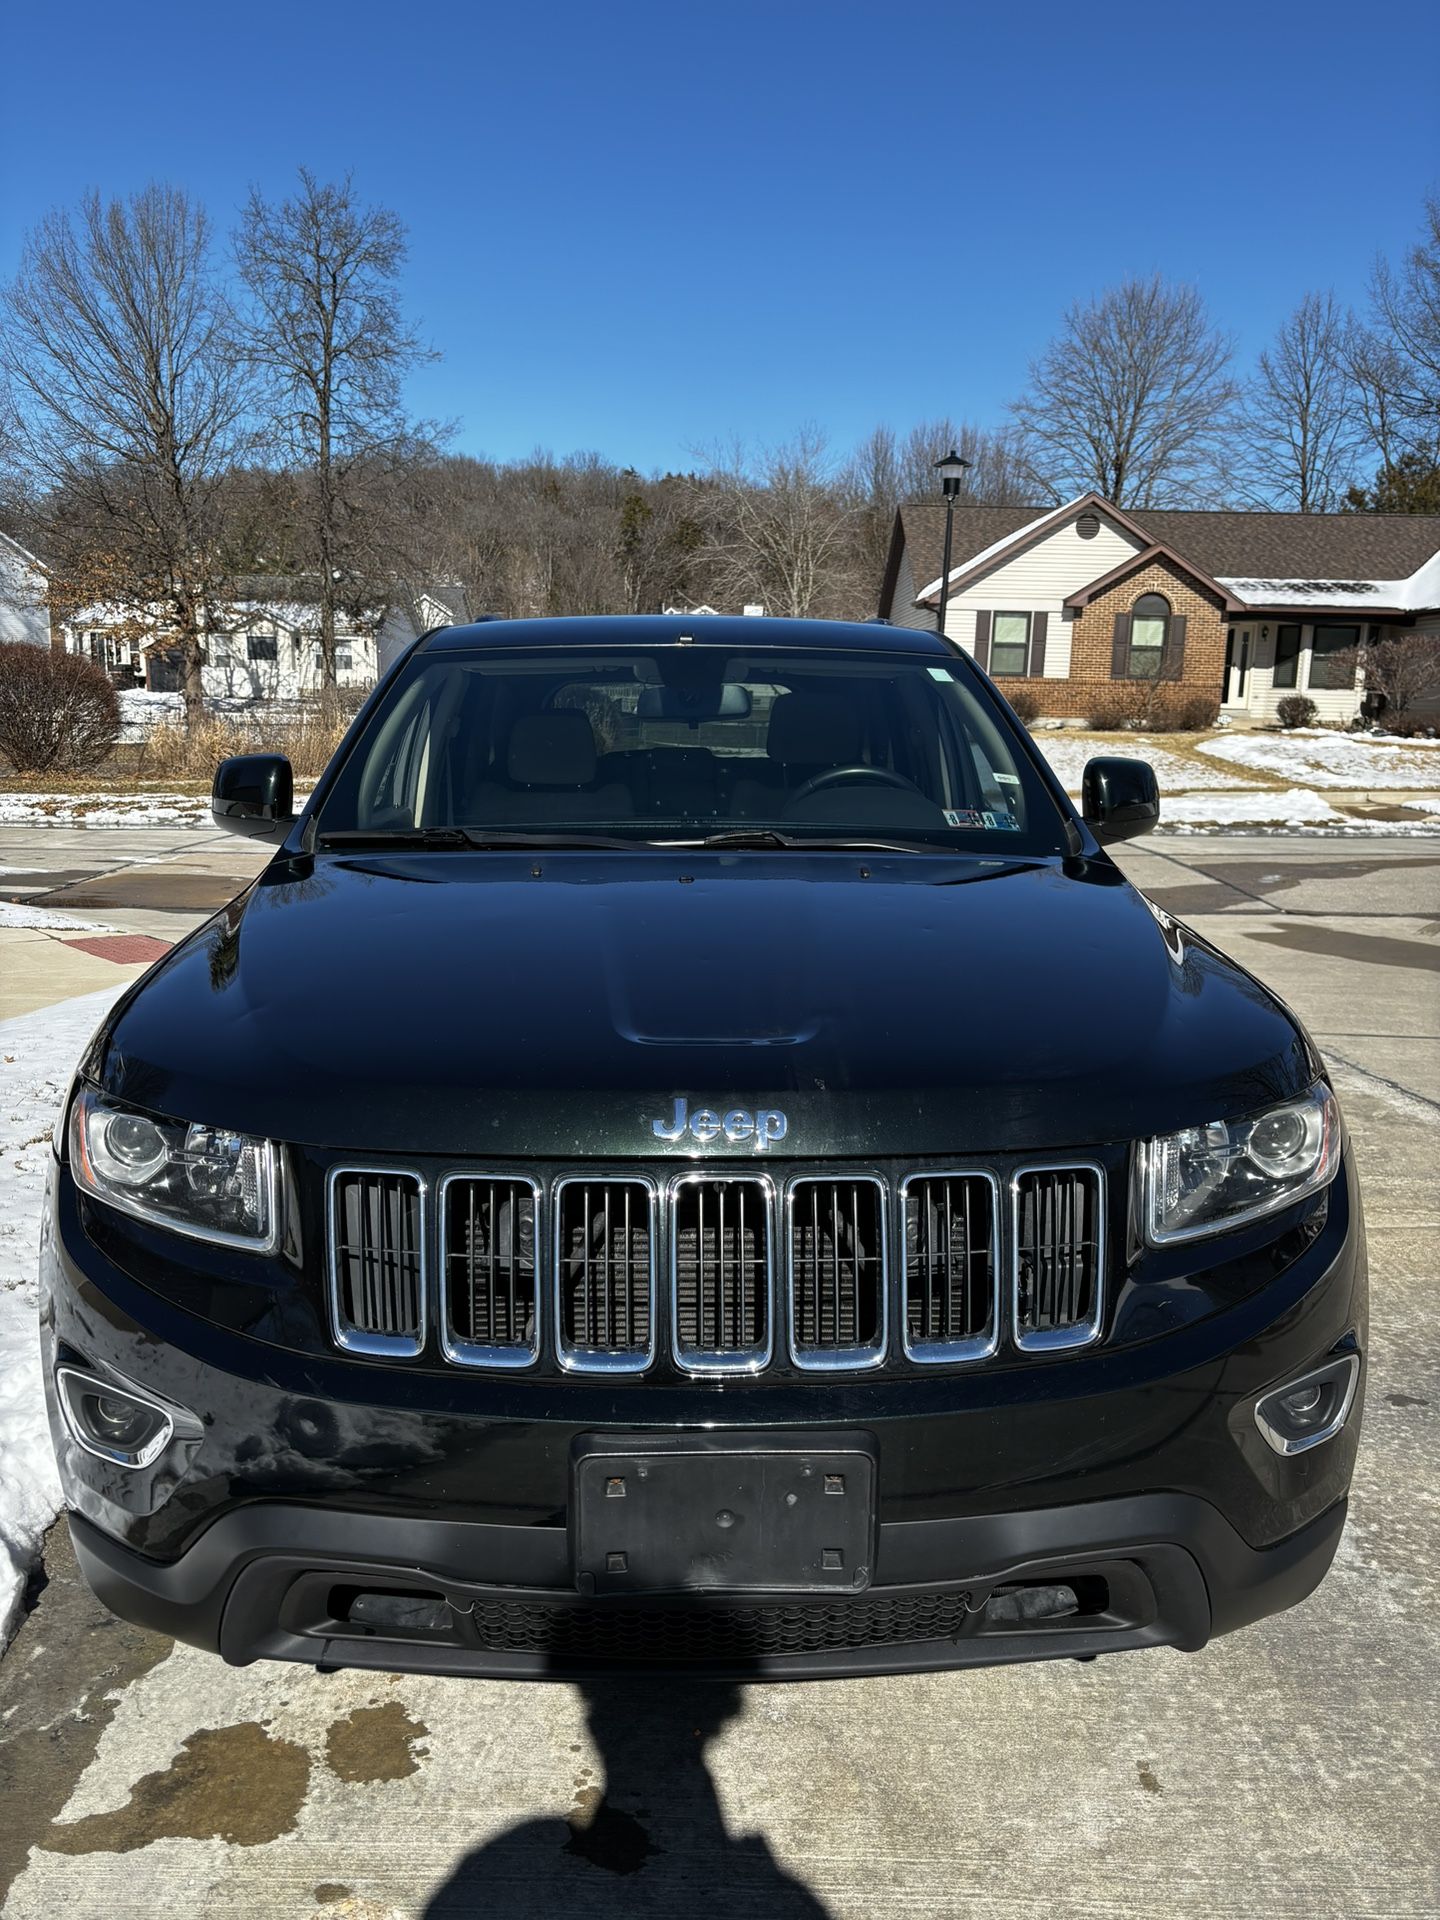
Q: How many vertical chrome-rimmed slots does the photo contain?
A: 7